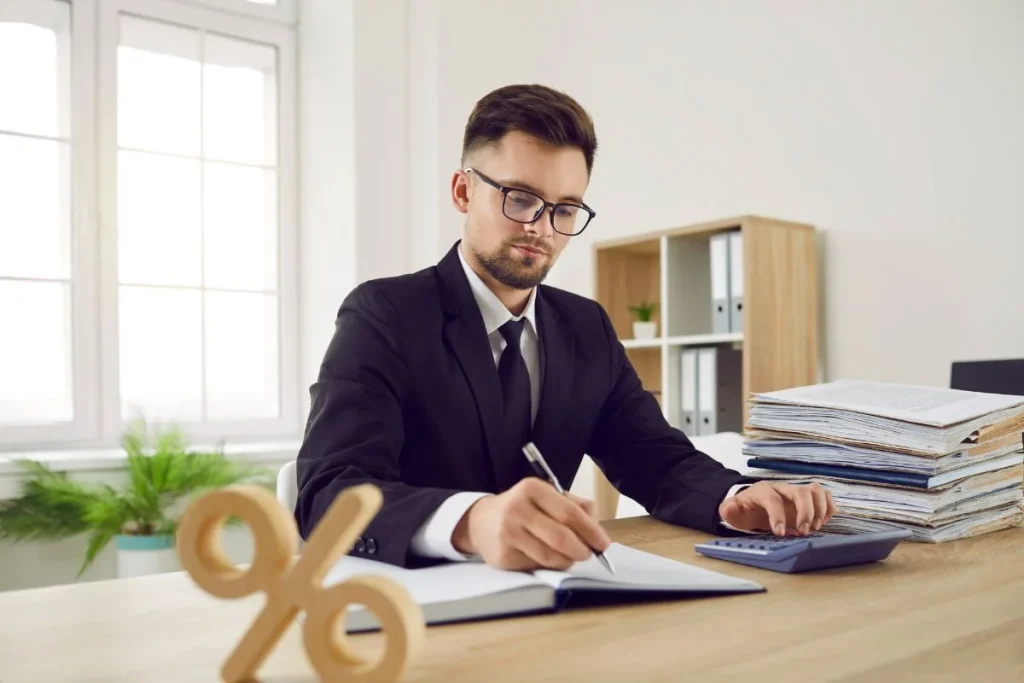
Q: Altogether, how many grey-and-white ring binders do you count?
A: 4